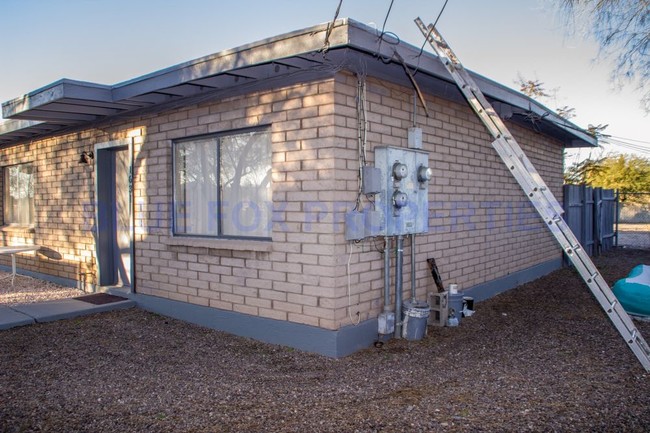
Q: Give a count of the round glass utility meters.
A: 3